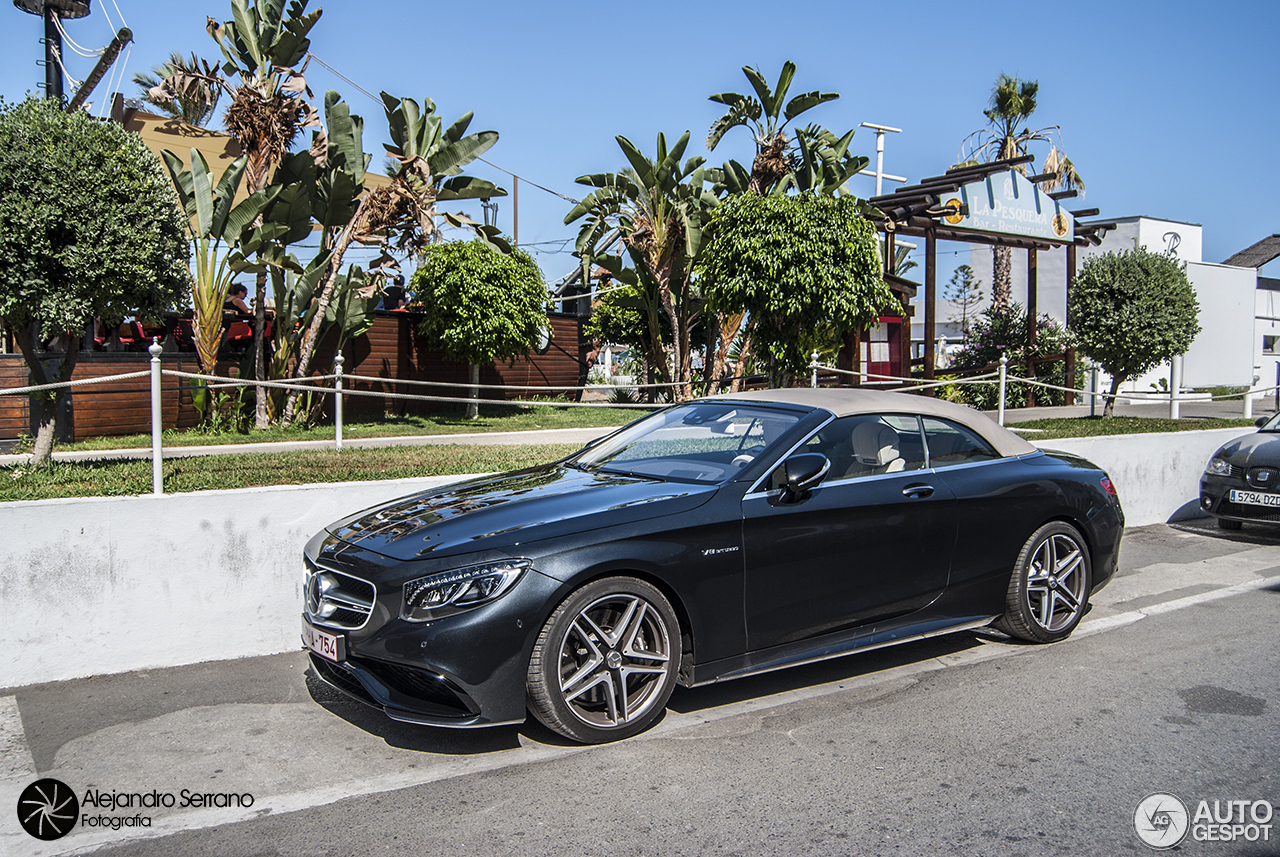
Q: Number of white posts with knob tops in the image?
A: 4